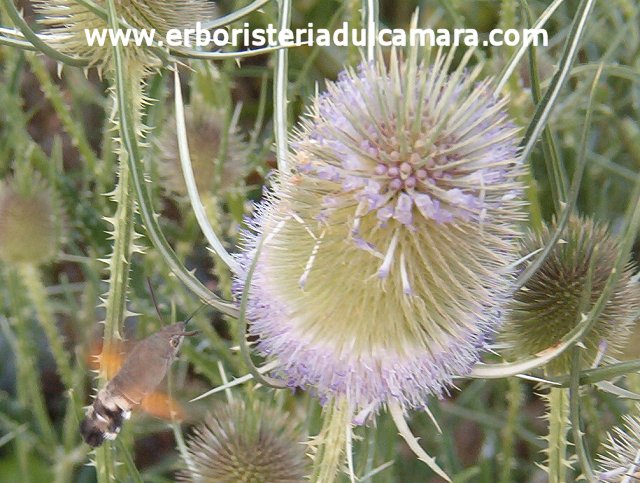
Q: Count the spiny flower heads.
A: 7